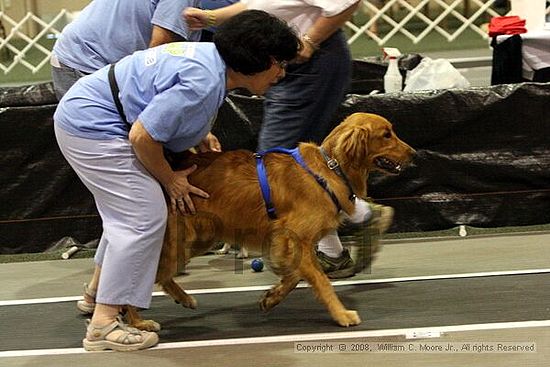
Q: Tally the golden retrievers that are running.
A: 1